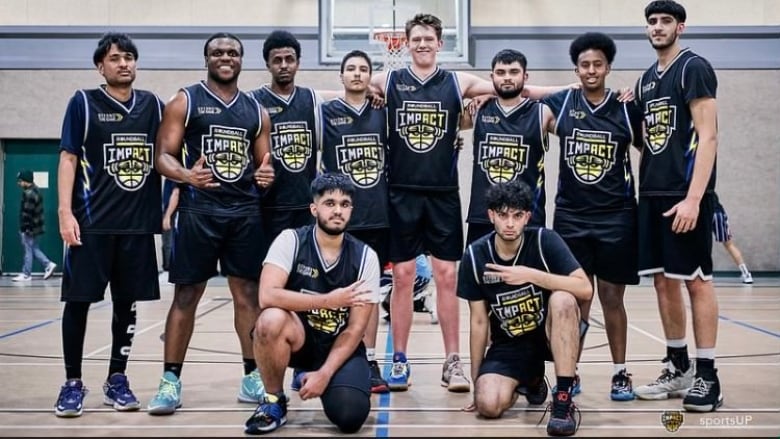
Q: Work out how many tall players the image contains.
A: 2